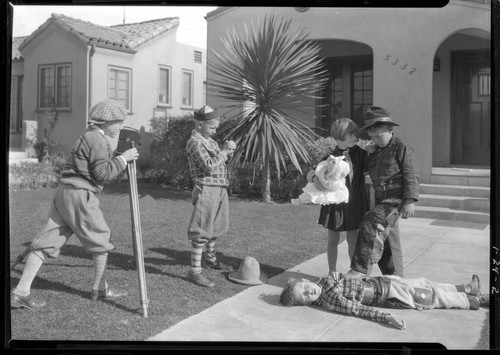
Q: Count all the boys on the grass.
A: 2